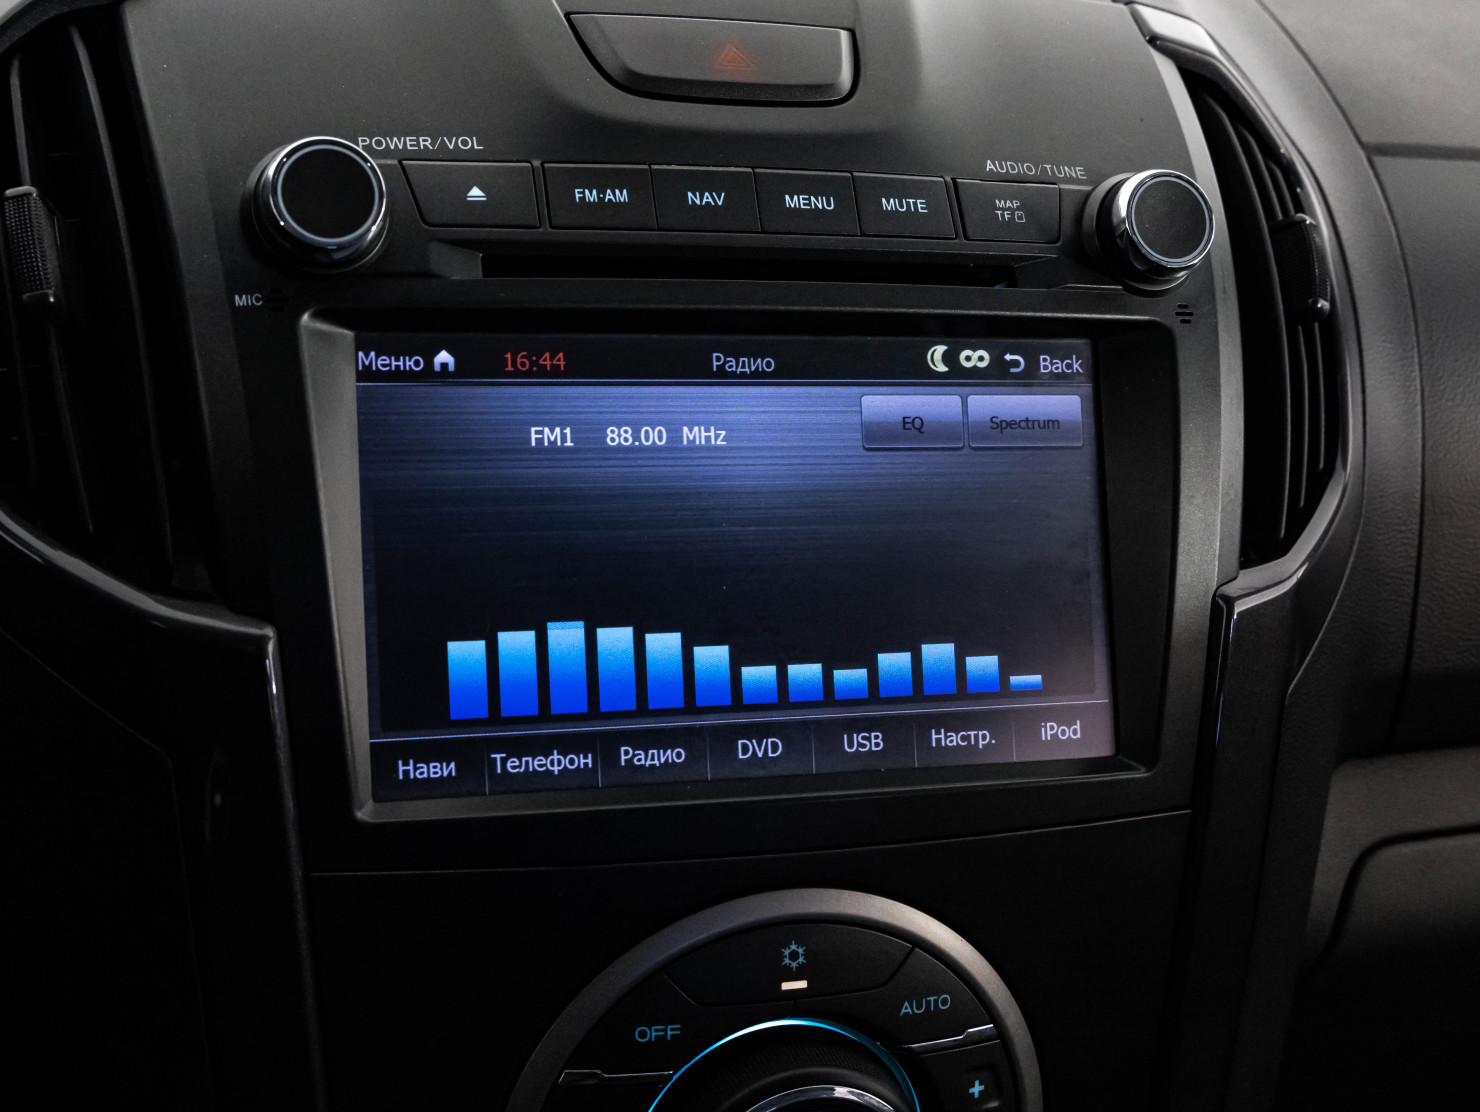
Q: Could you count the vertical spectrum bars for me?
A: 13